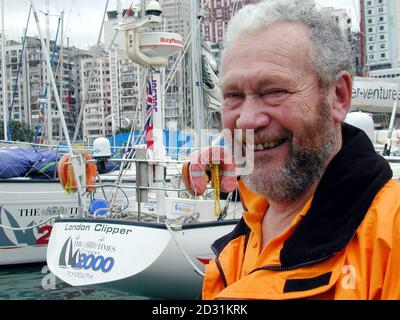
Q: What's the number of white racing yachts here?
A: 2